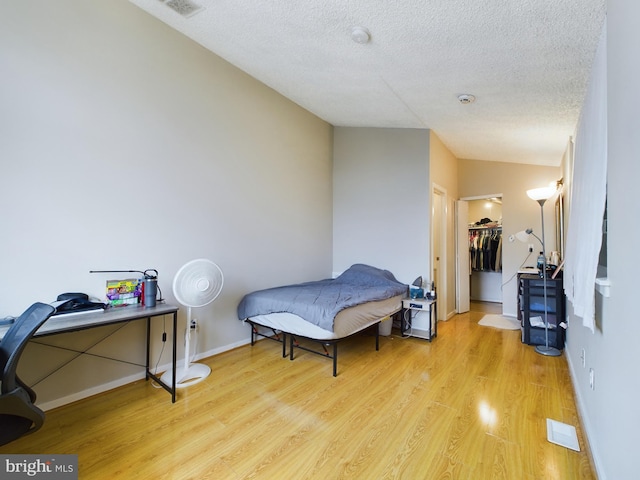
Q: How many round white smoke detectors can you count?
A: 2